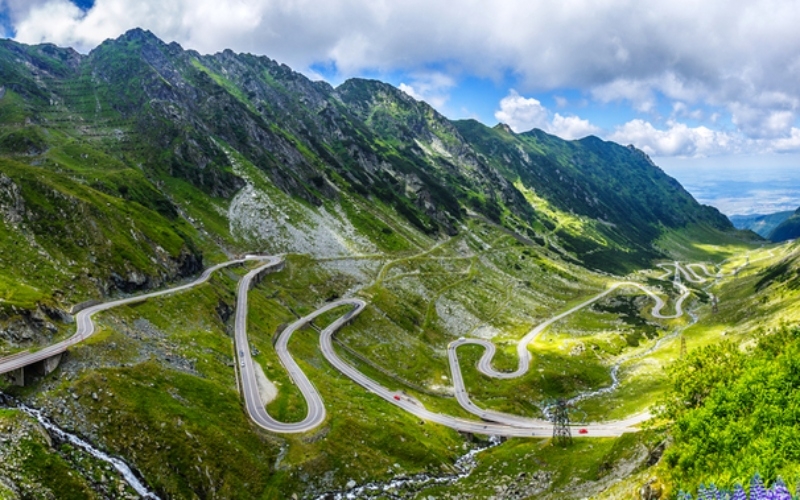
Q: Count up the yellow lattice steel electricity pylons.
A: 0